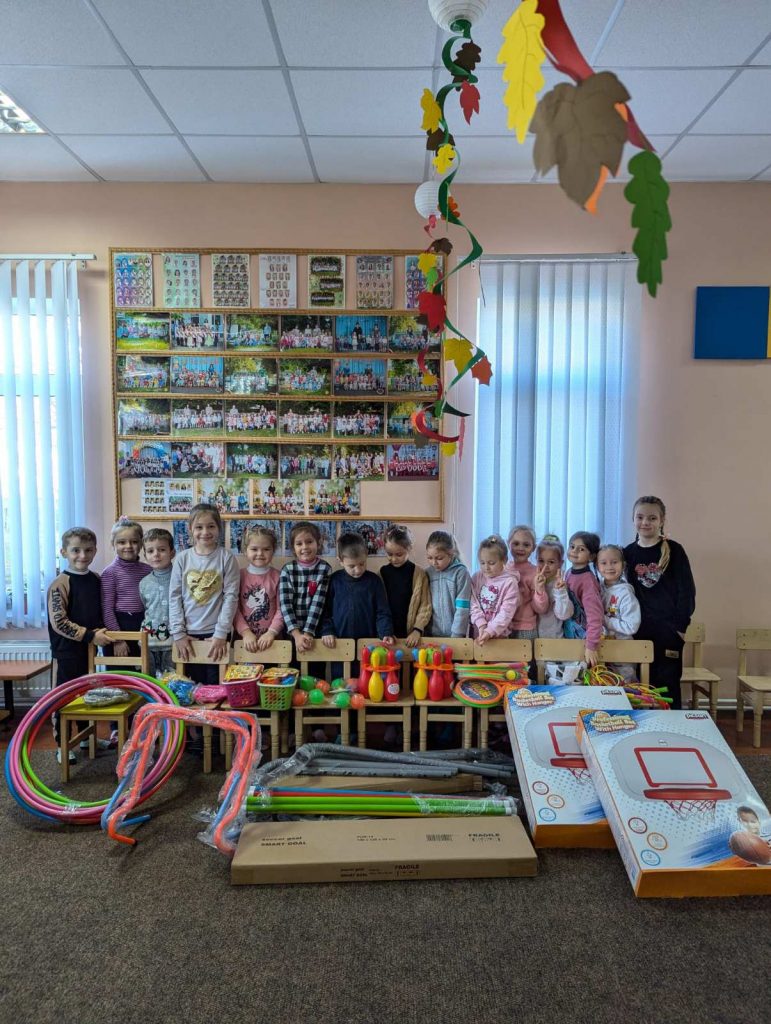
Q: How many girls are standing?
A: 12